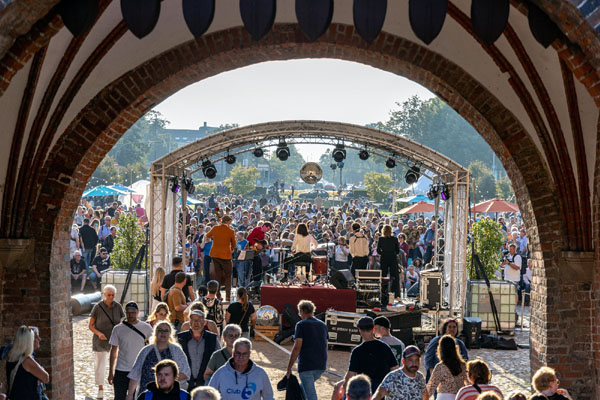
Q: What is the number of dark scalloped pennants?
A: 9